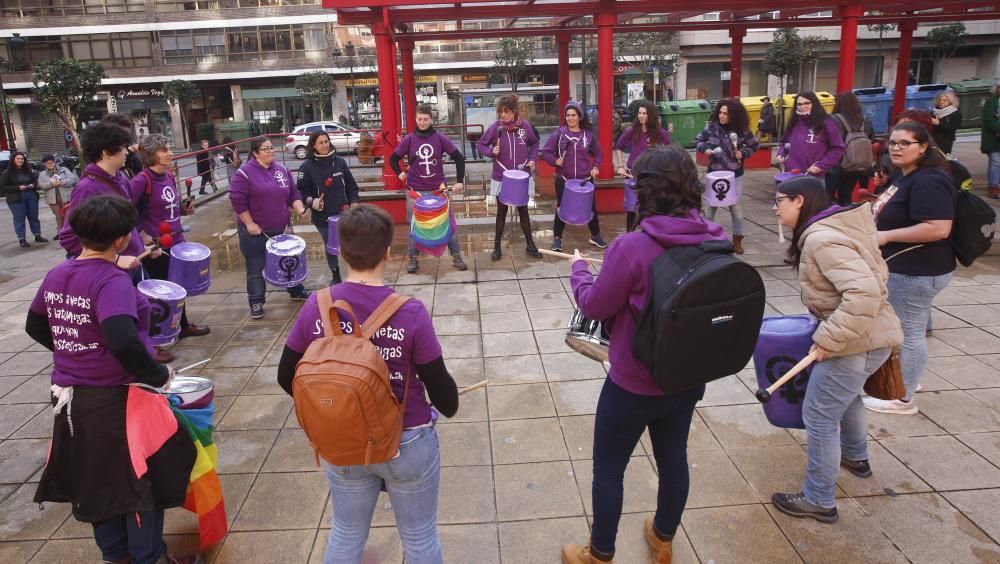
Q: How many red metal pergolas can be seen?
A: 1